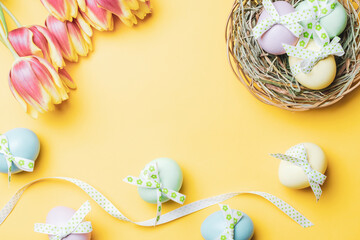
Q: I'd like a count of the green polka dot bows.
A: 4